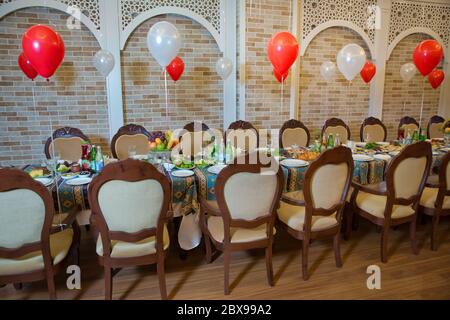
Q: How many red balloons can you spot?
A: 8